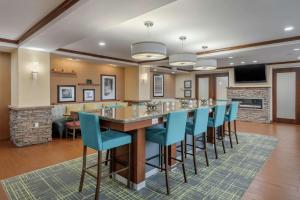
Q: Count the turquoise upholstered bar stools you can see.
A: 5